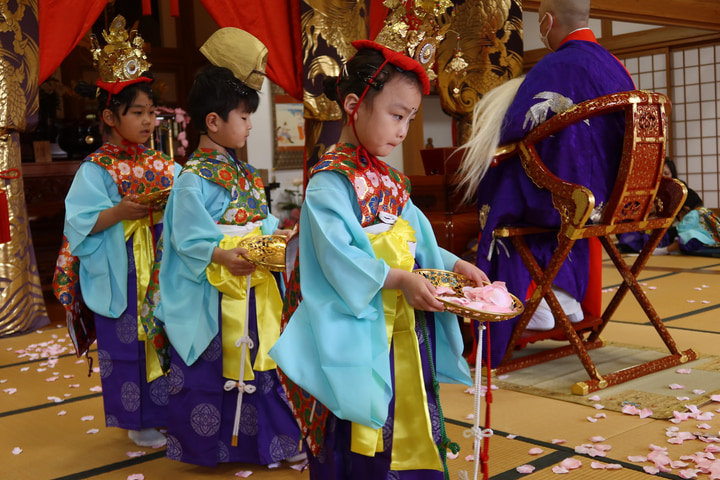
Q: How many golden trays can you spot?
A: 3